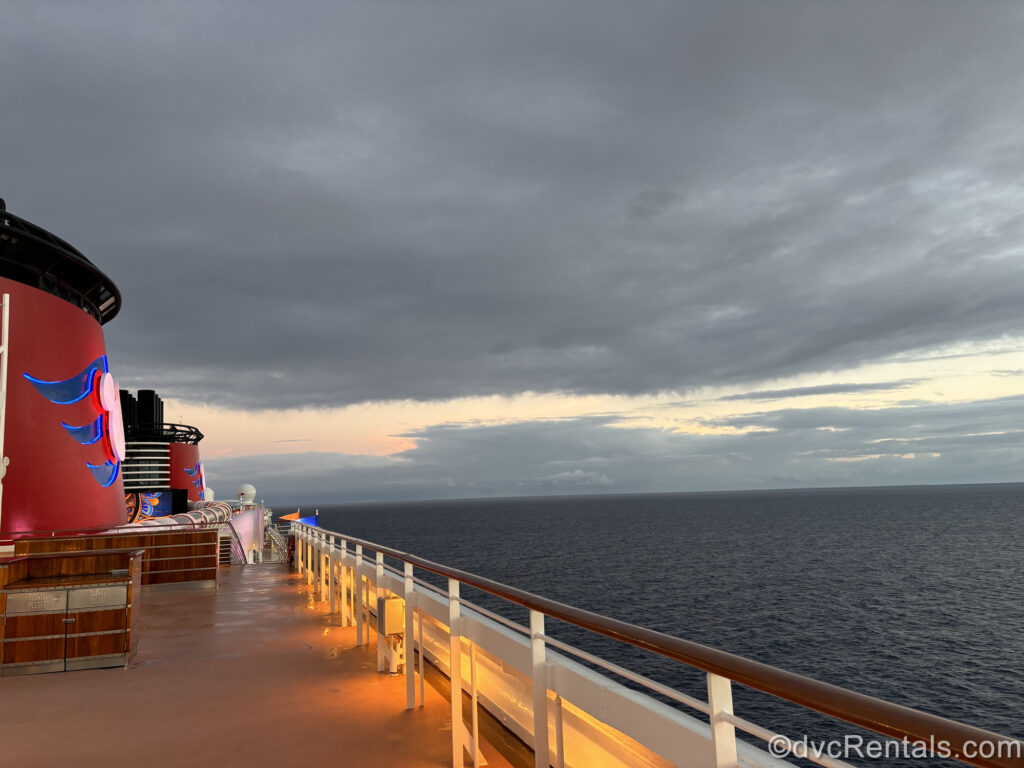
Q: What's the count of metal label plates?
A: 2